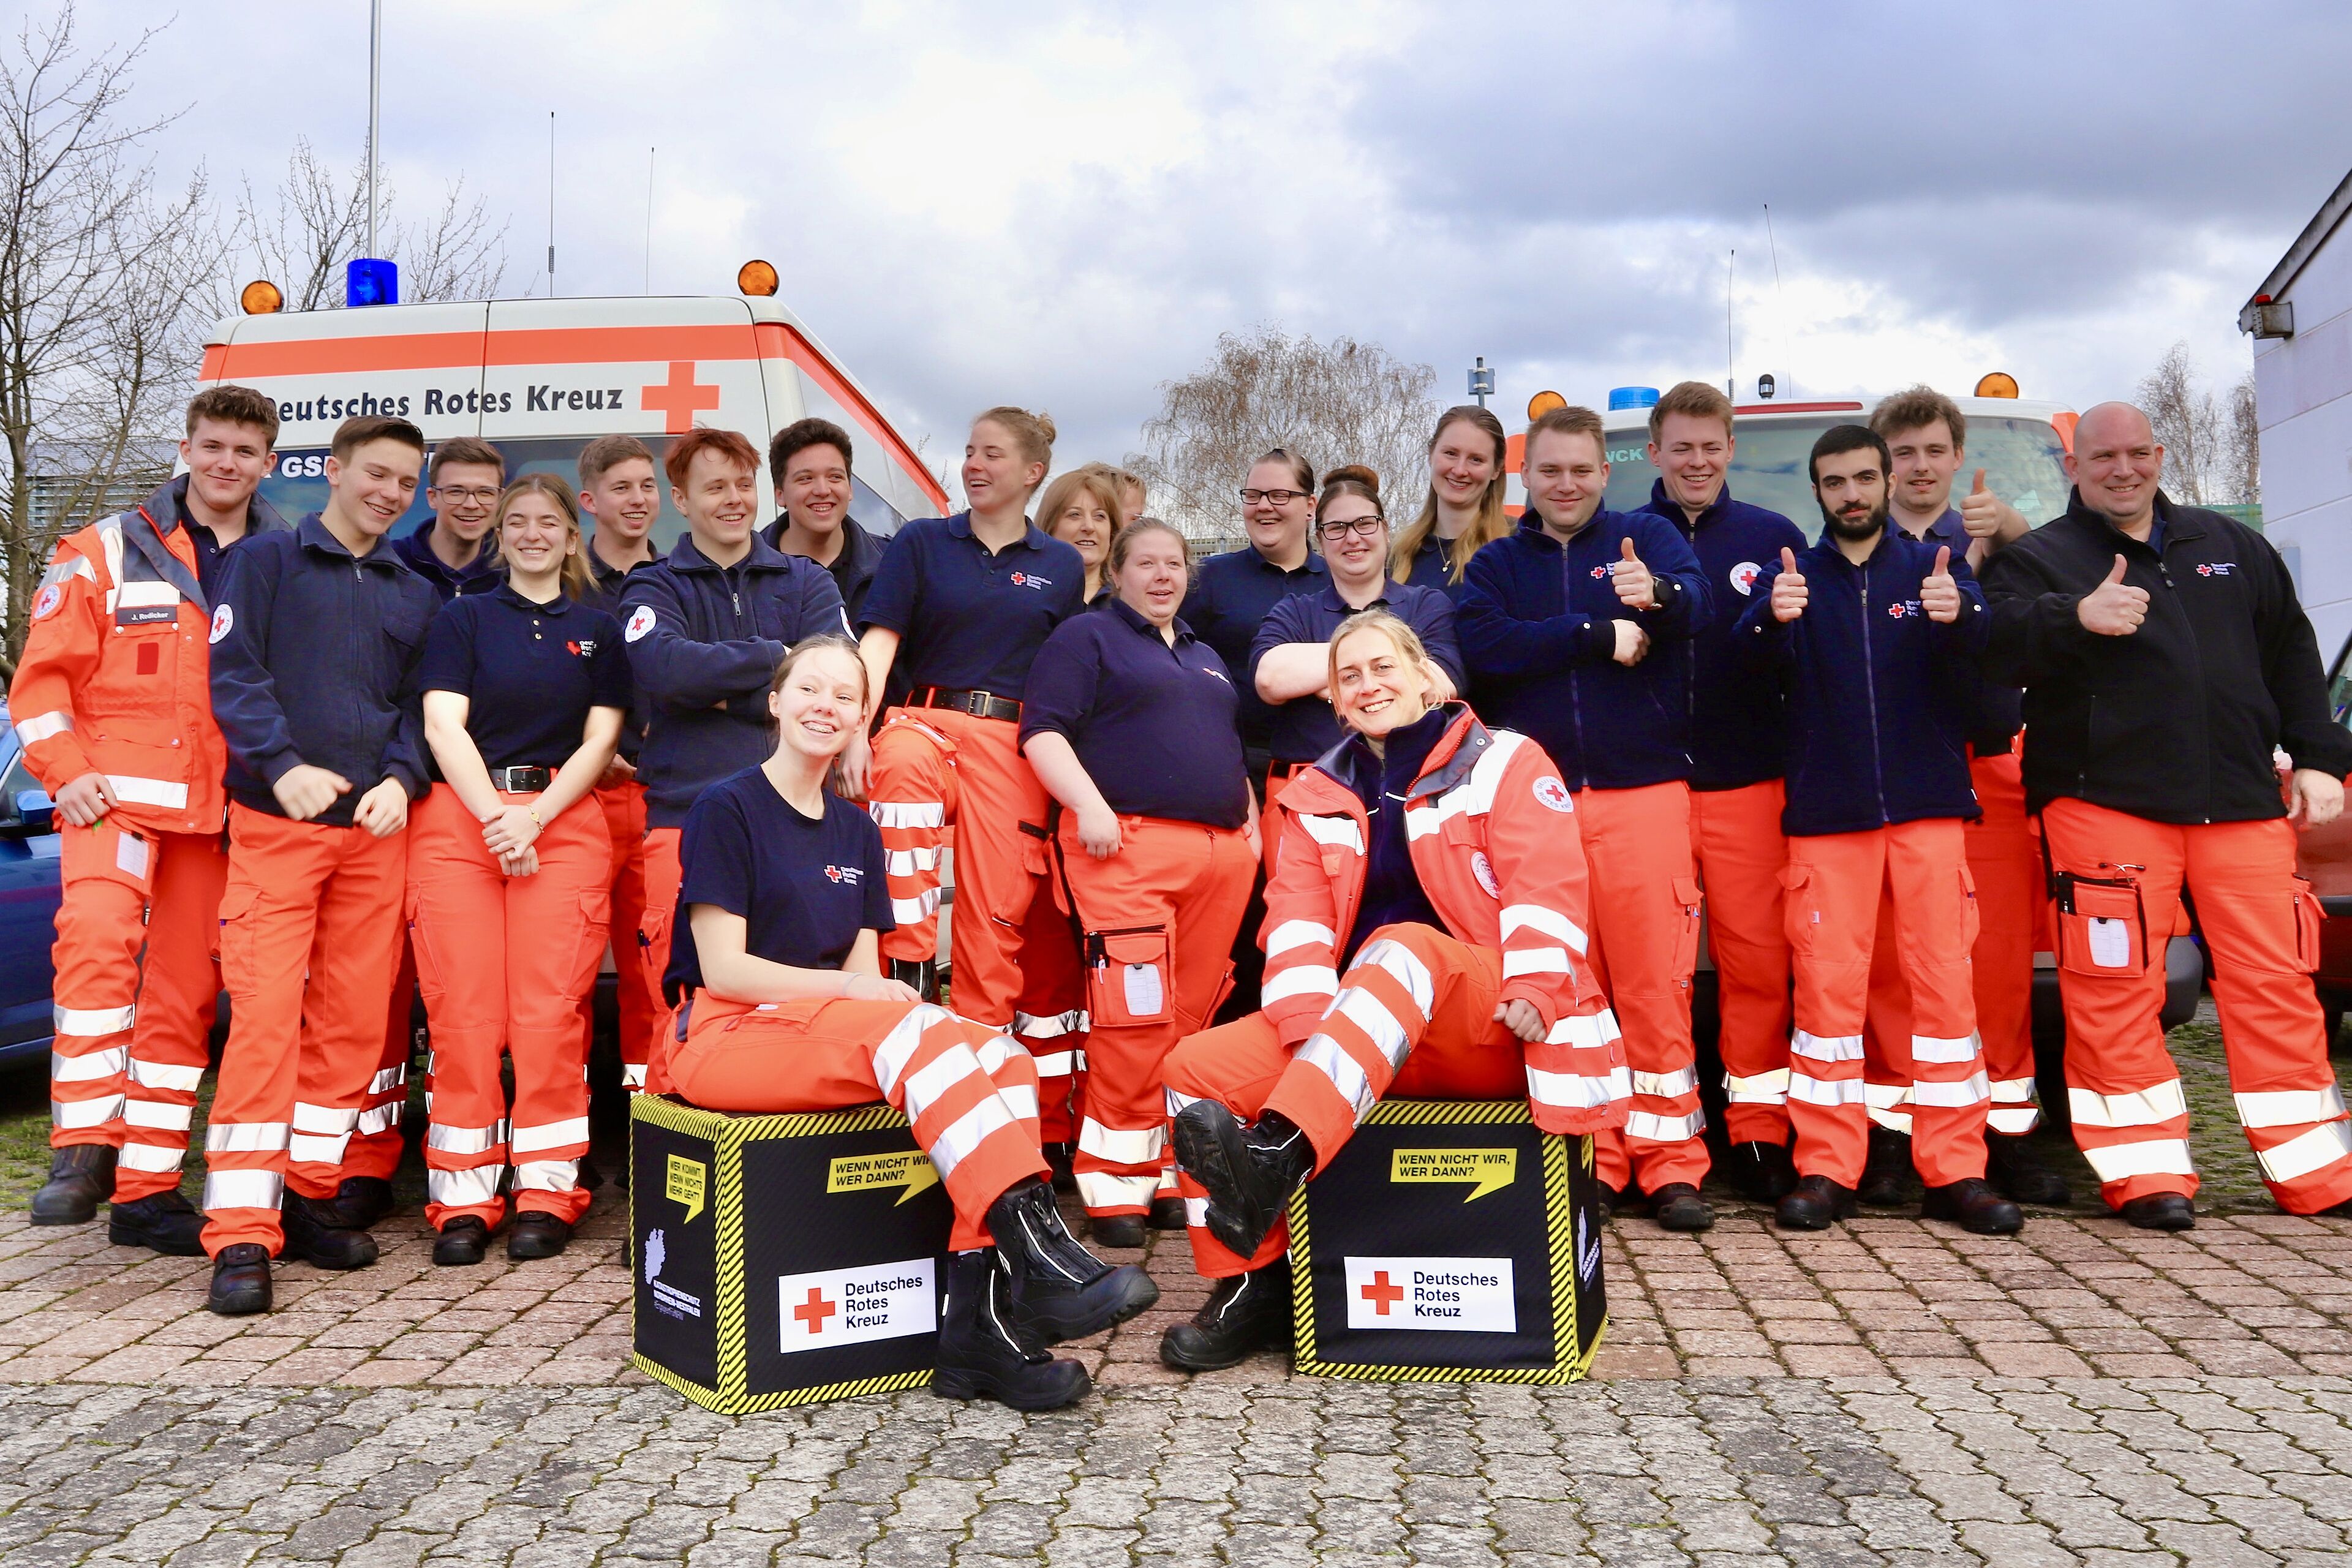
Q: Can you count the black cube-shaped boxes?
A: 2